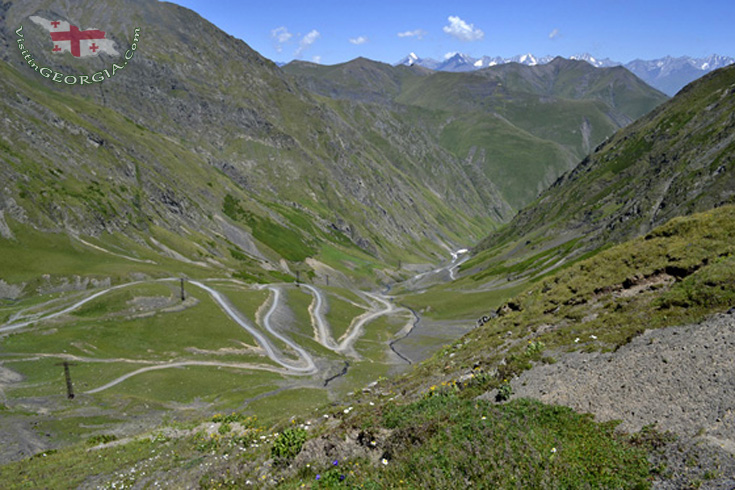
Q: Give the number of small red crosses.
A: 3